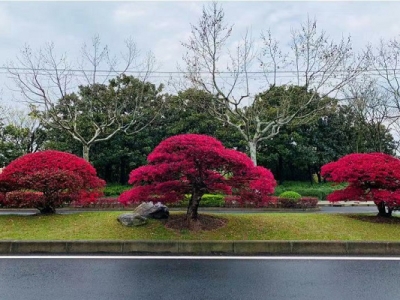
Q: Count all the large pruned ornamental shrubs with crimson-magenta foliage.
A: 3